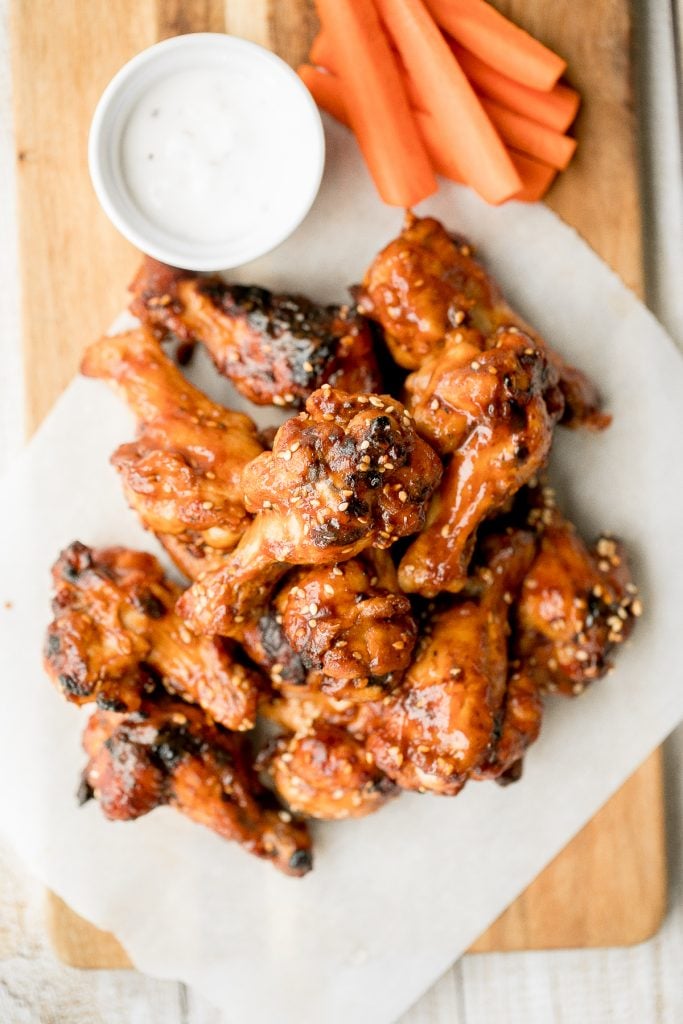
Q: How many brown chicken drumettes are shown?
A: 11